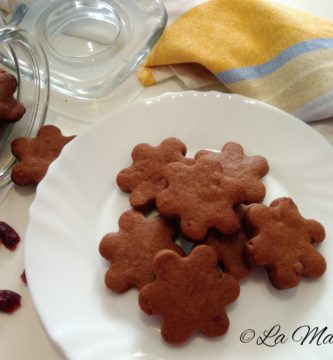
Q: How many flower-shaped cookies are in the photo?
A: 9